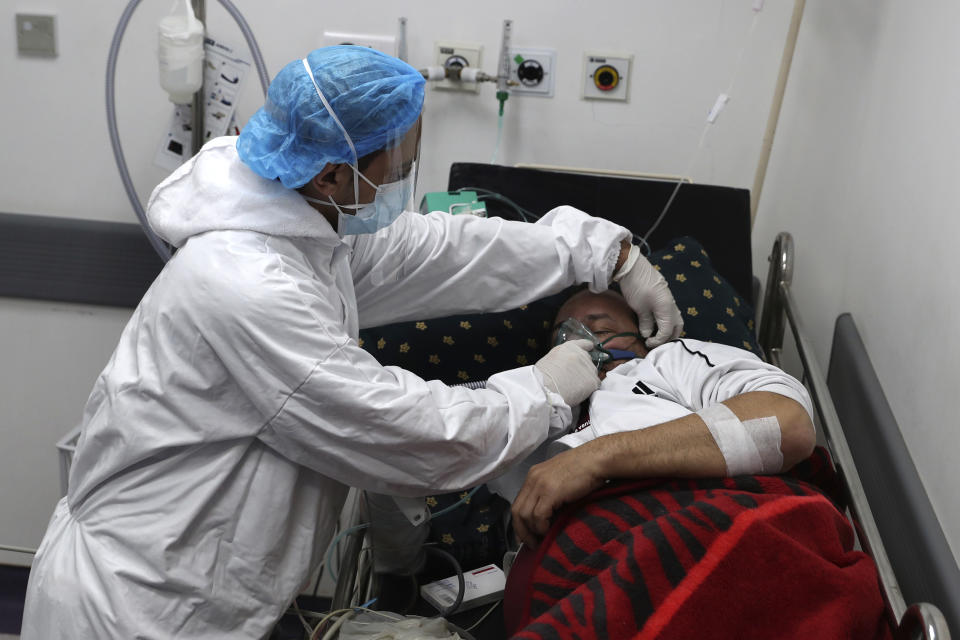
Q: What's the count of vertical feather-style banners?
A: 0